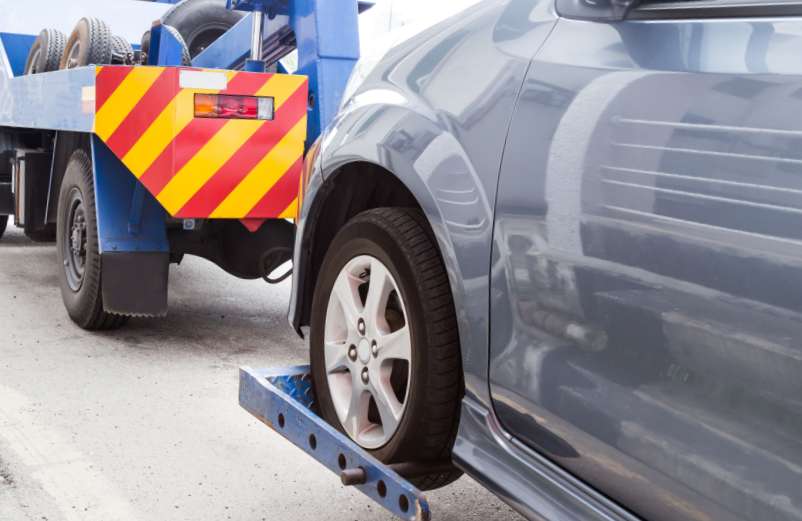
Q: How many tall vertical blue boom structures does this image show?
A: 1